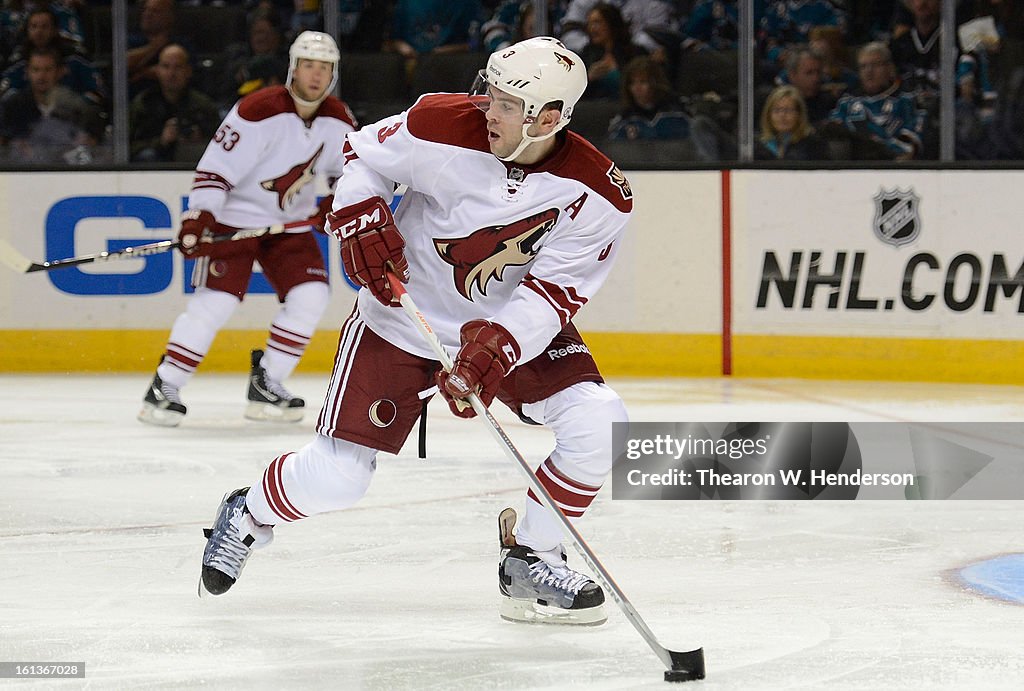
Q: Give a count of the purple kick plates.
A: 0